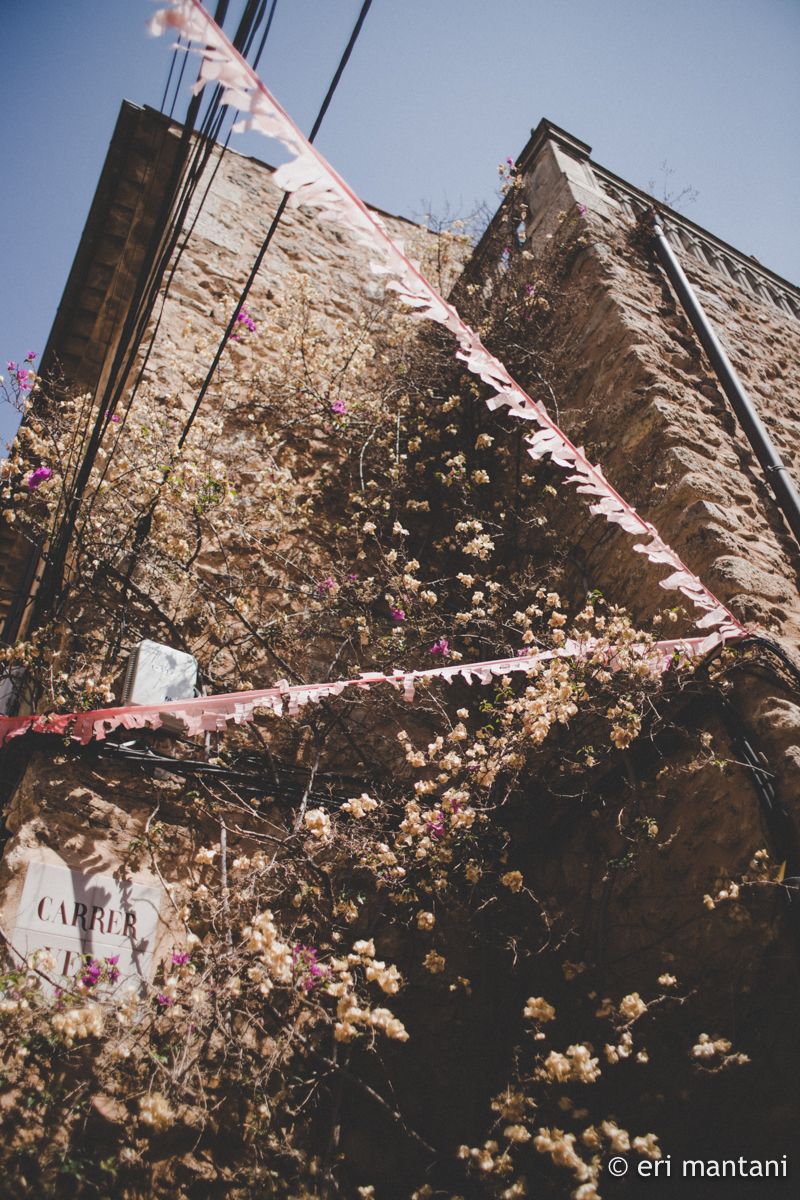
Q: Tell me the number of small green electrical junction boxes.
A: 0